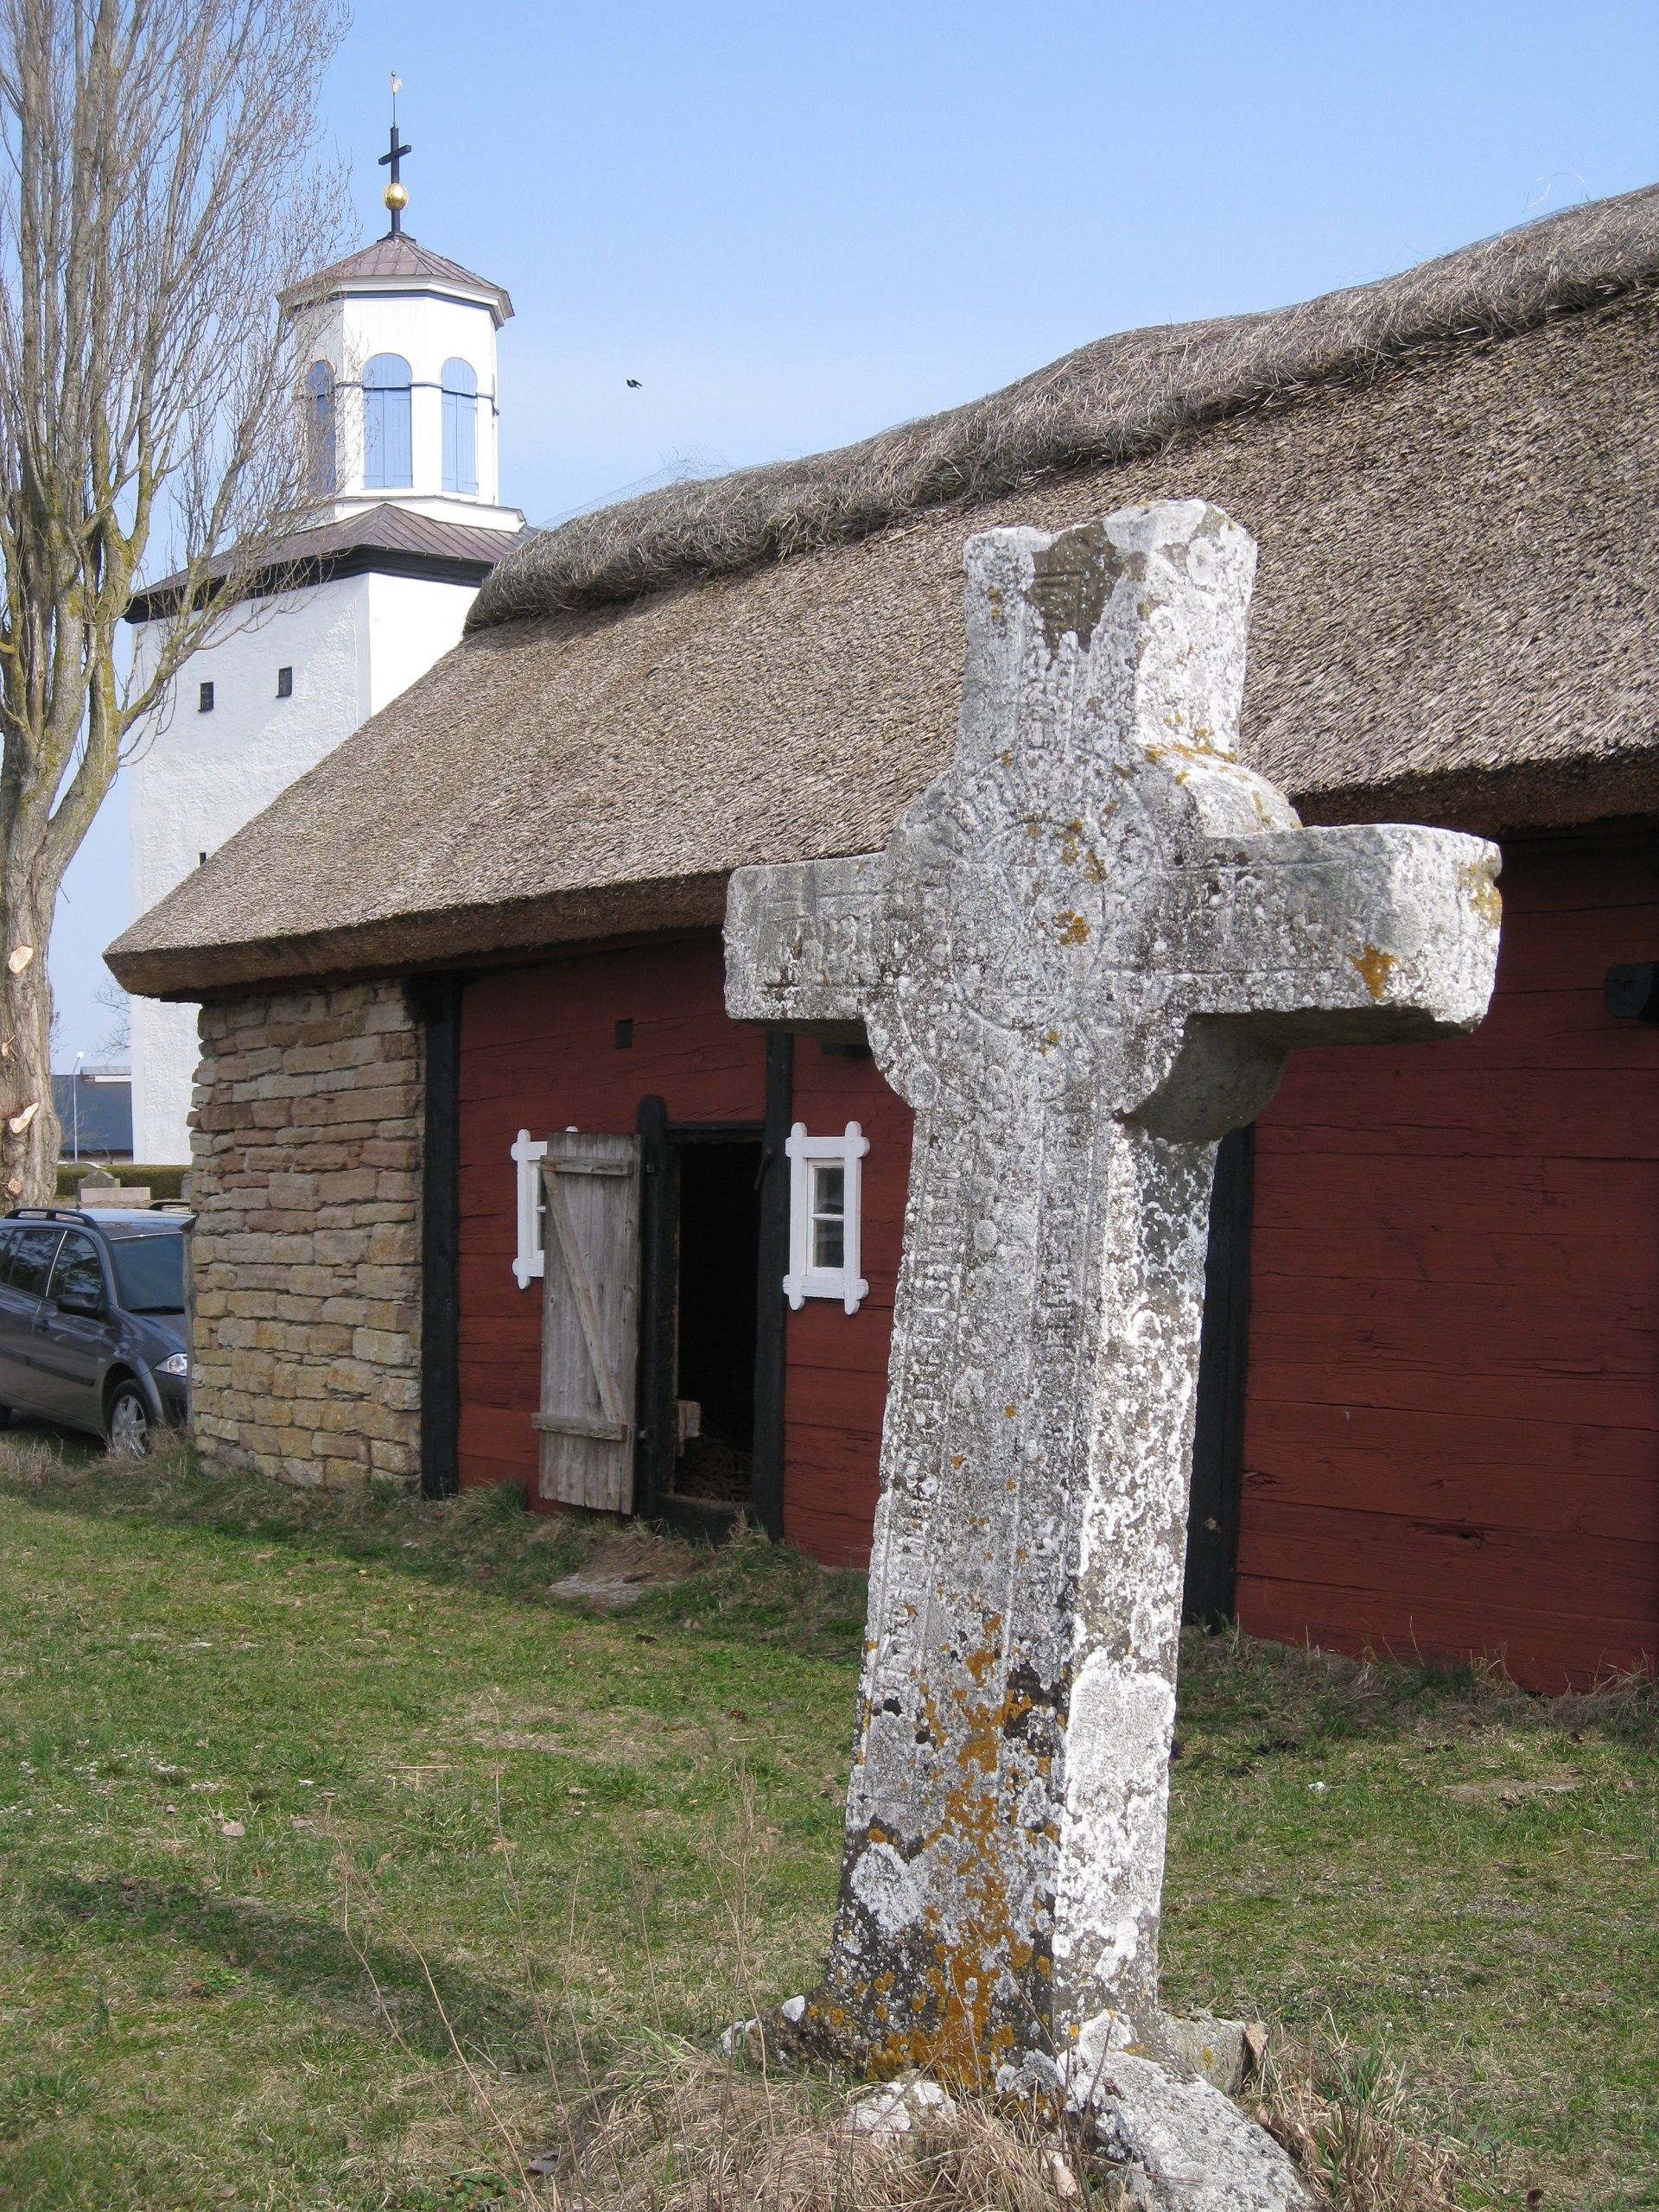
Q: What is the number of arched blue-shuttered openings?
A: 3